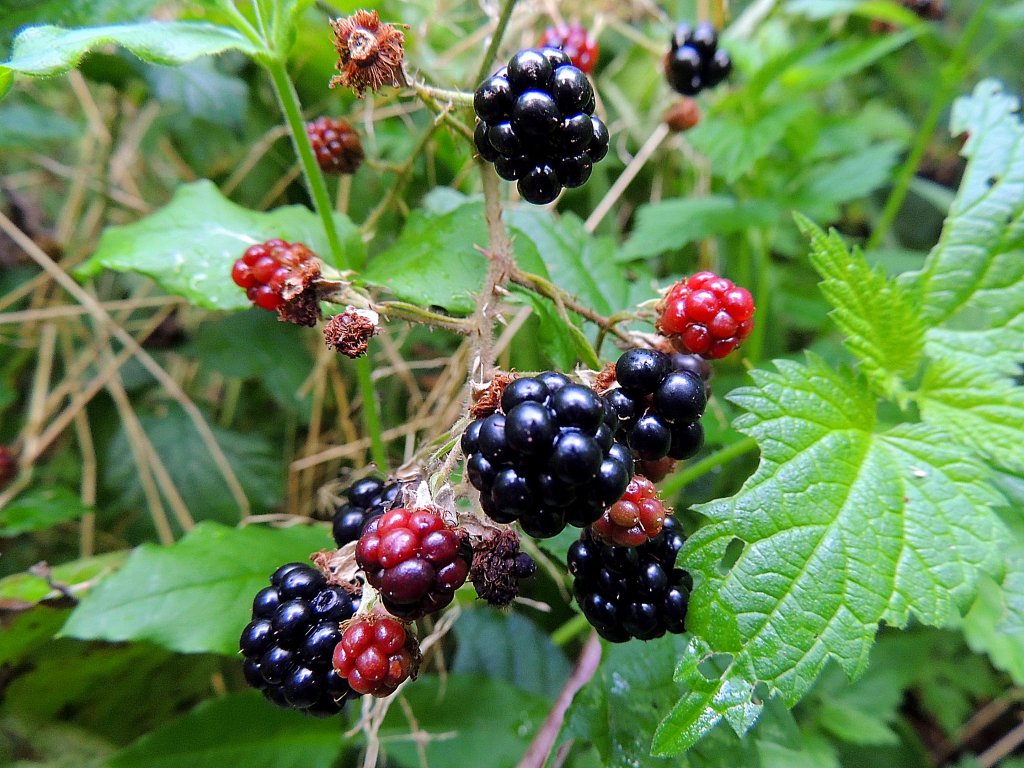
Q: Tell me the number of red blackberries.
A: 7